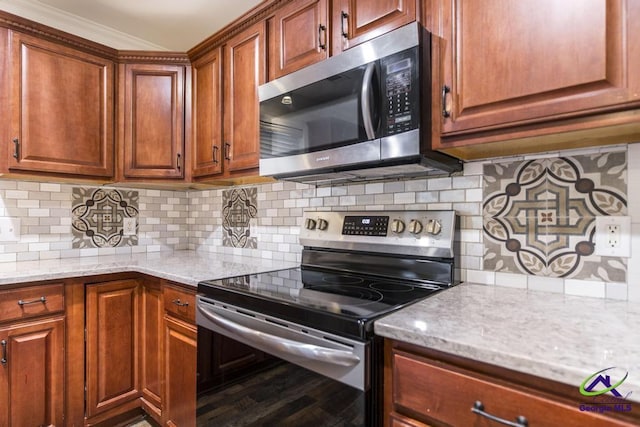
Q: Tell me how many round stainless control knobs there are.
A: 5